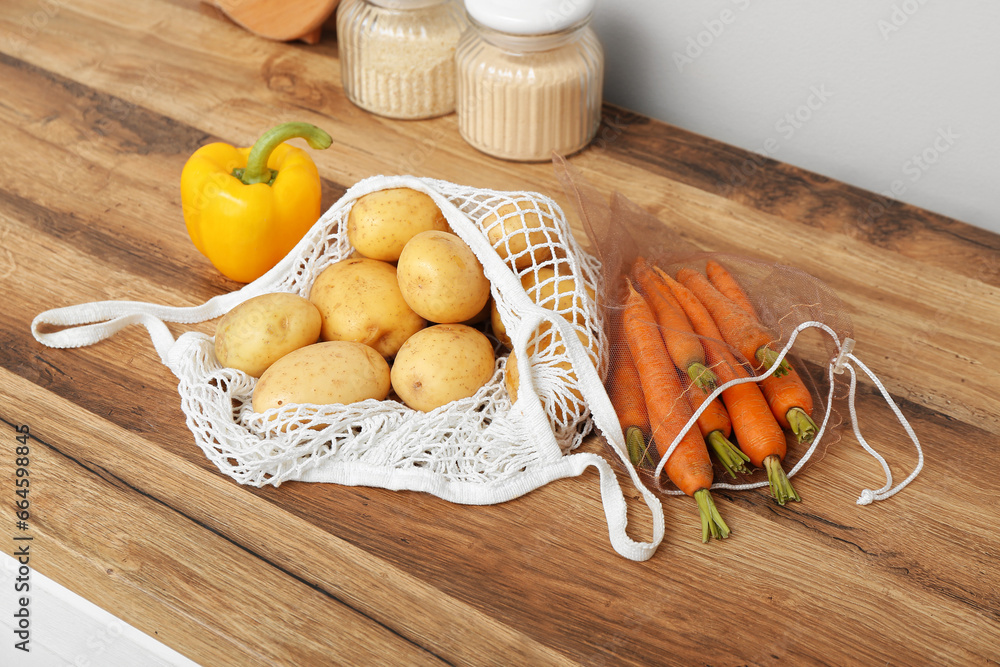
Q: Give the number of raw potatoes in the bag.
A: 9